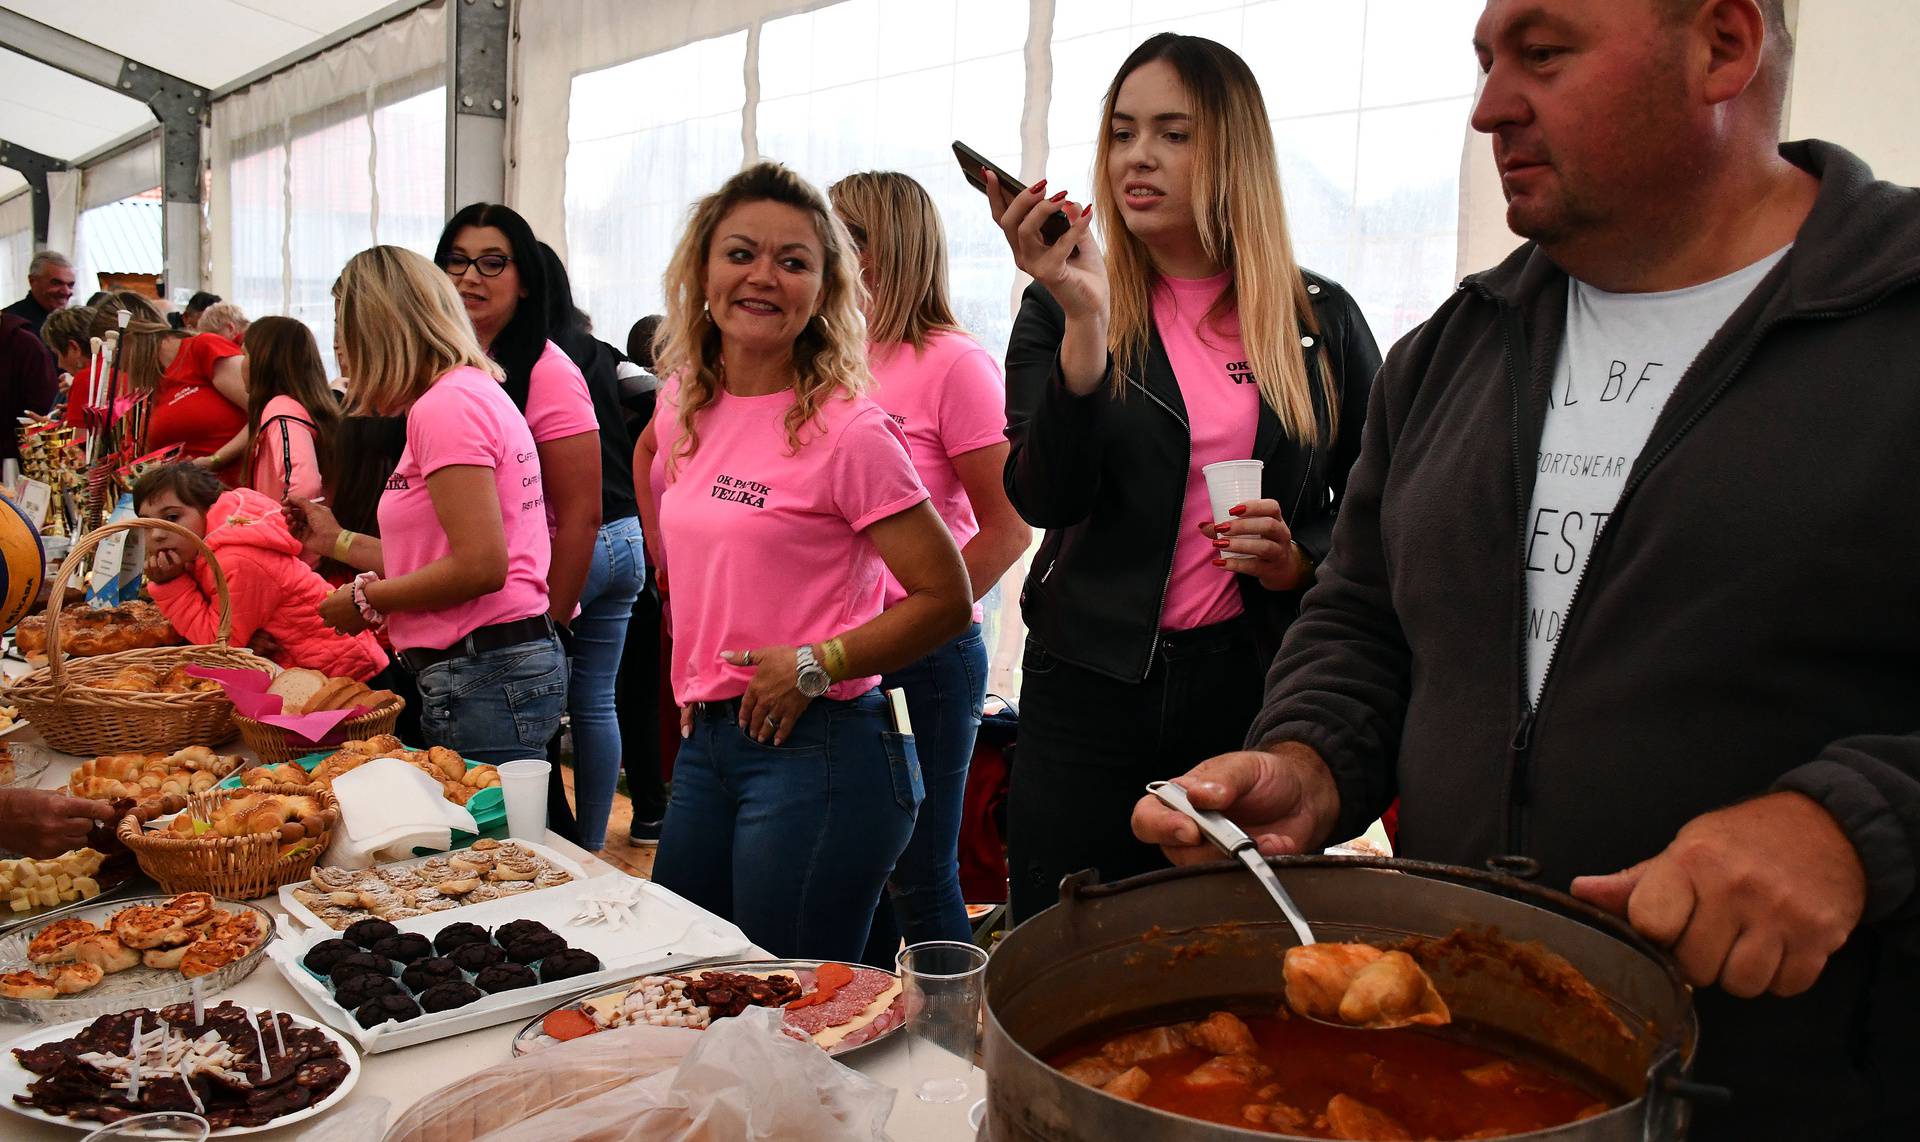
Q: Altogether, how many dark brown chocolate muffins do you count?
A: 14